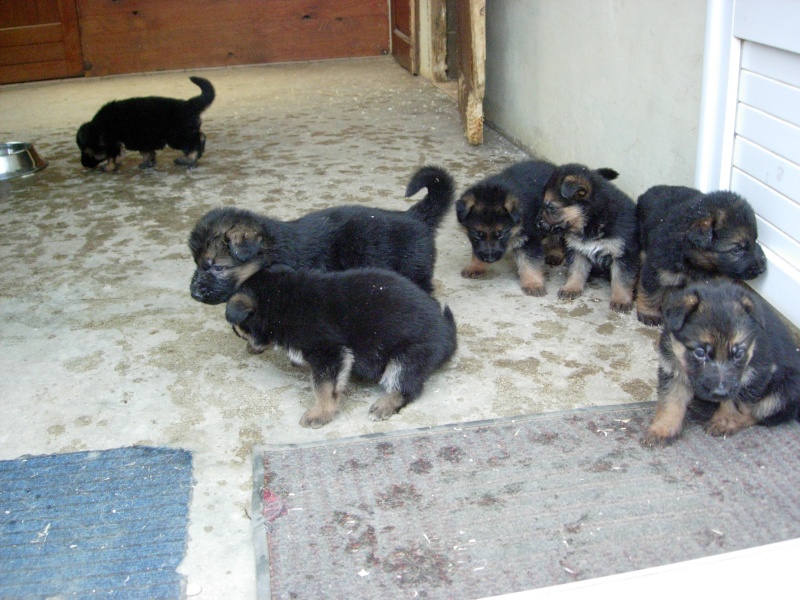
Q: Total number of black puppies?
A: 7